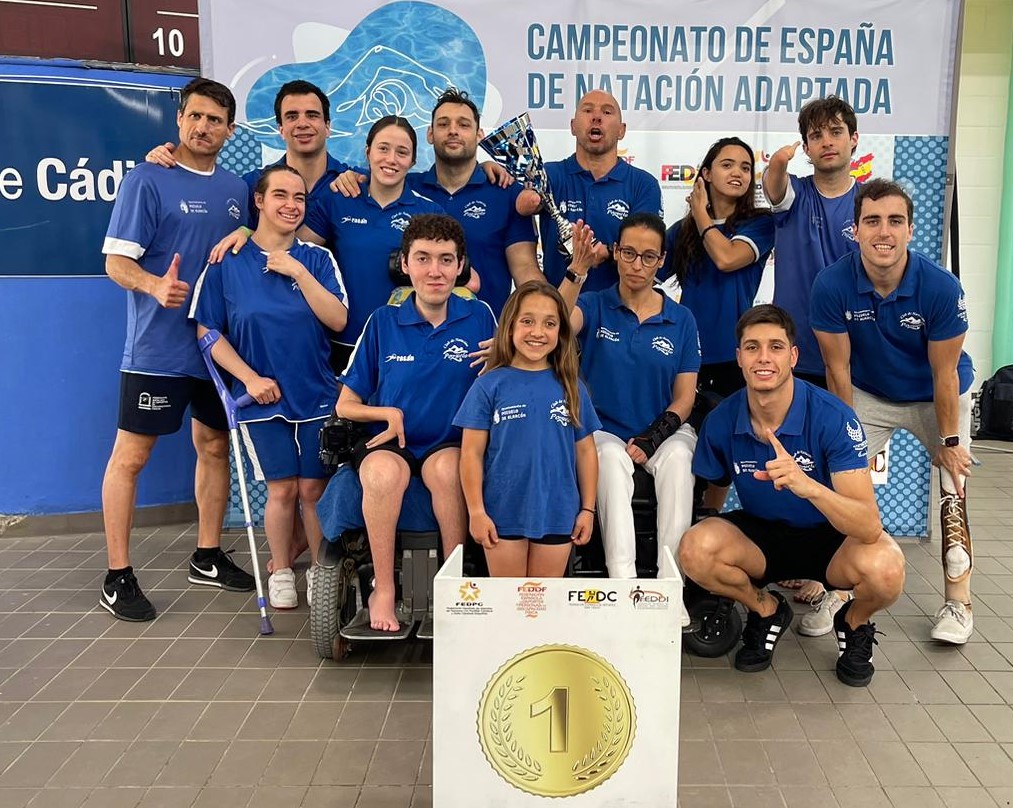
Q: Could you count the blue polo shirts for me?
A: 8